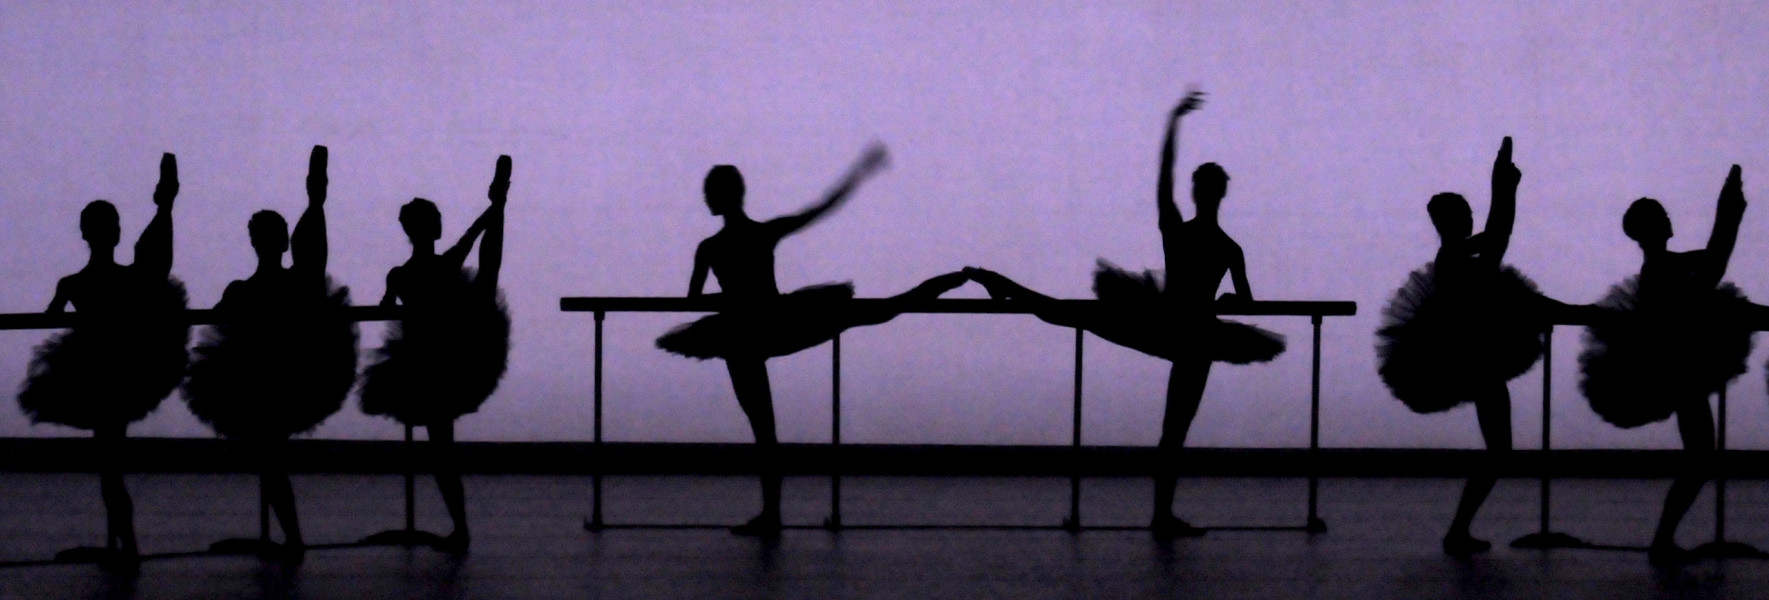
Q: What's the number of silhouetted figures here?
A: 7